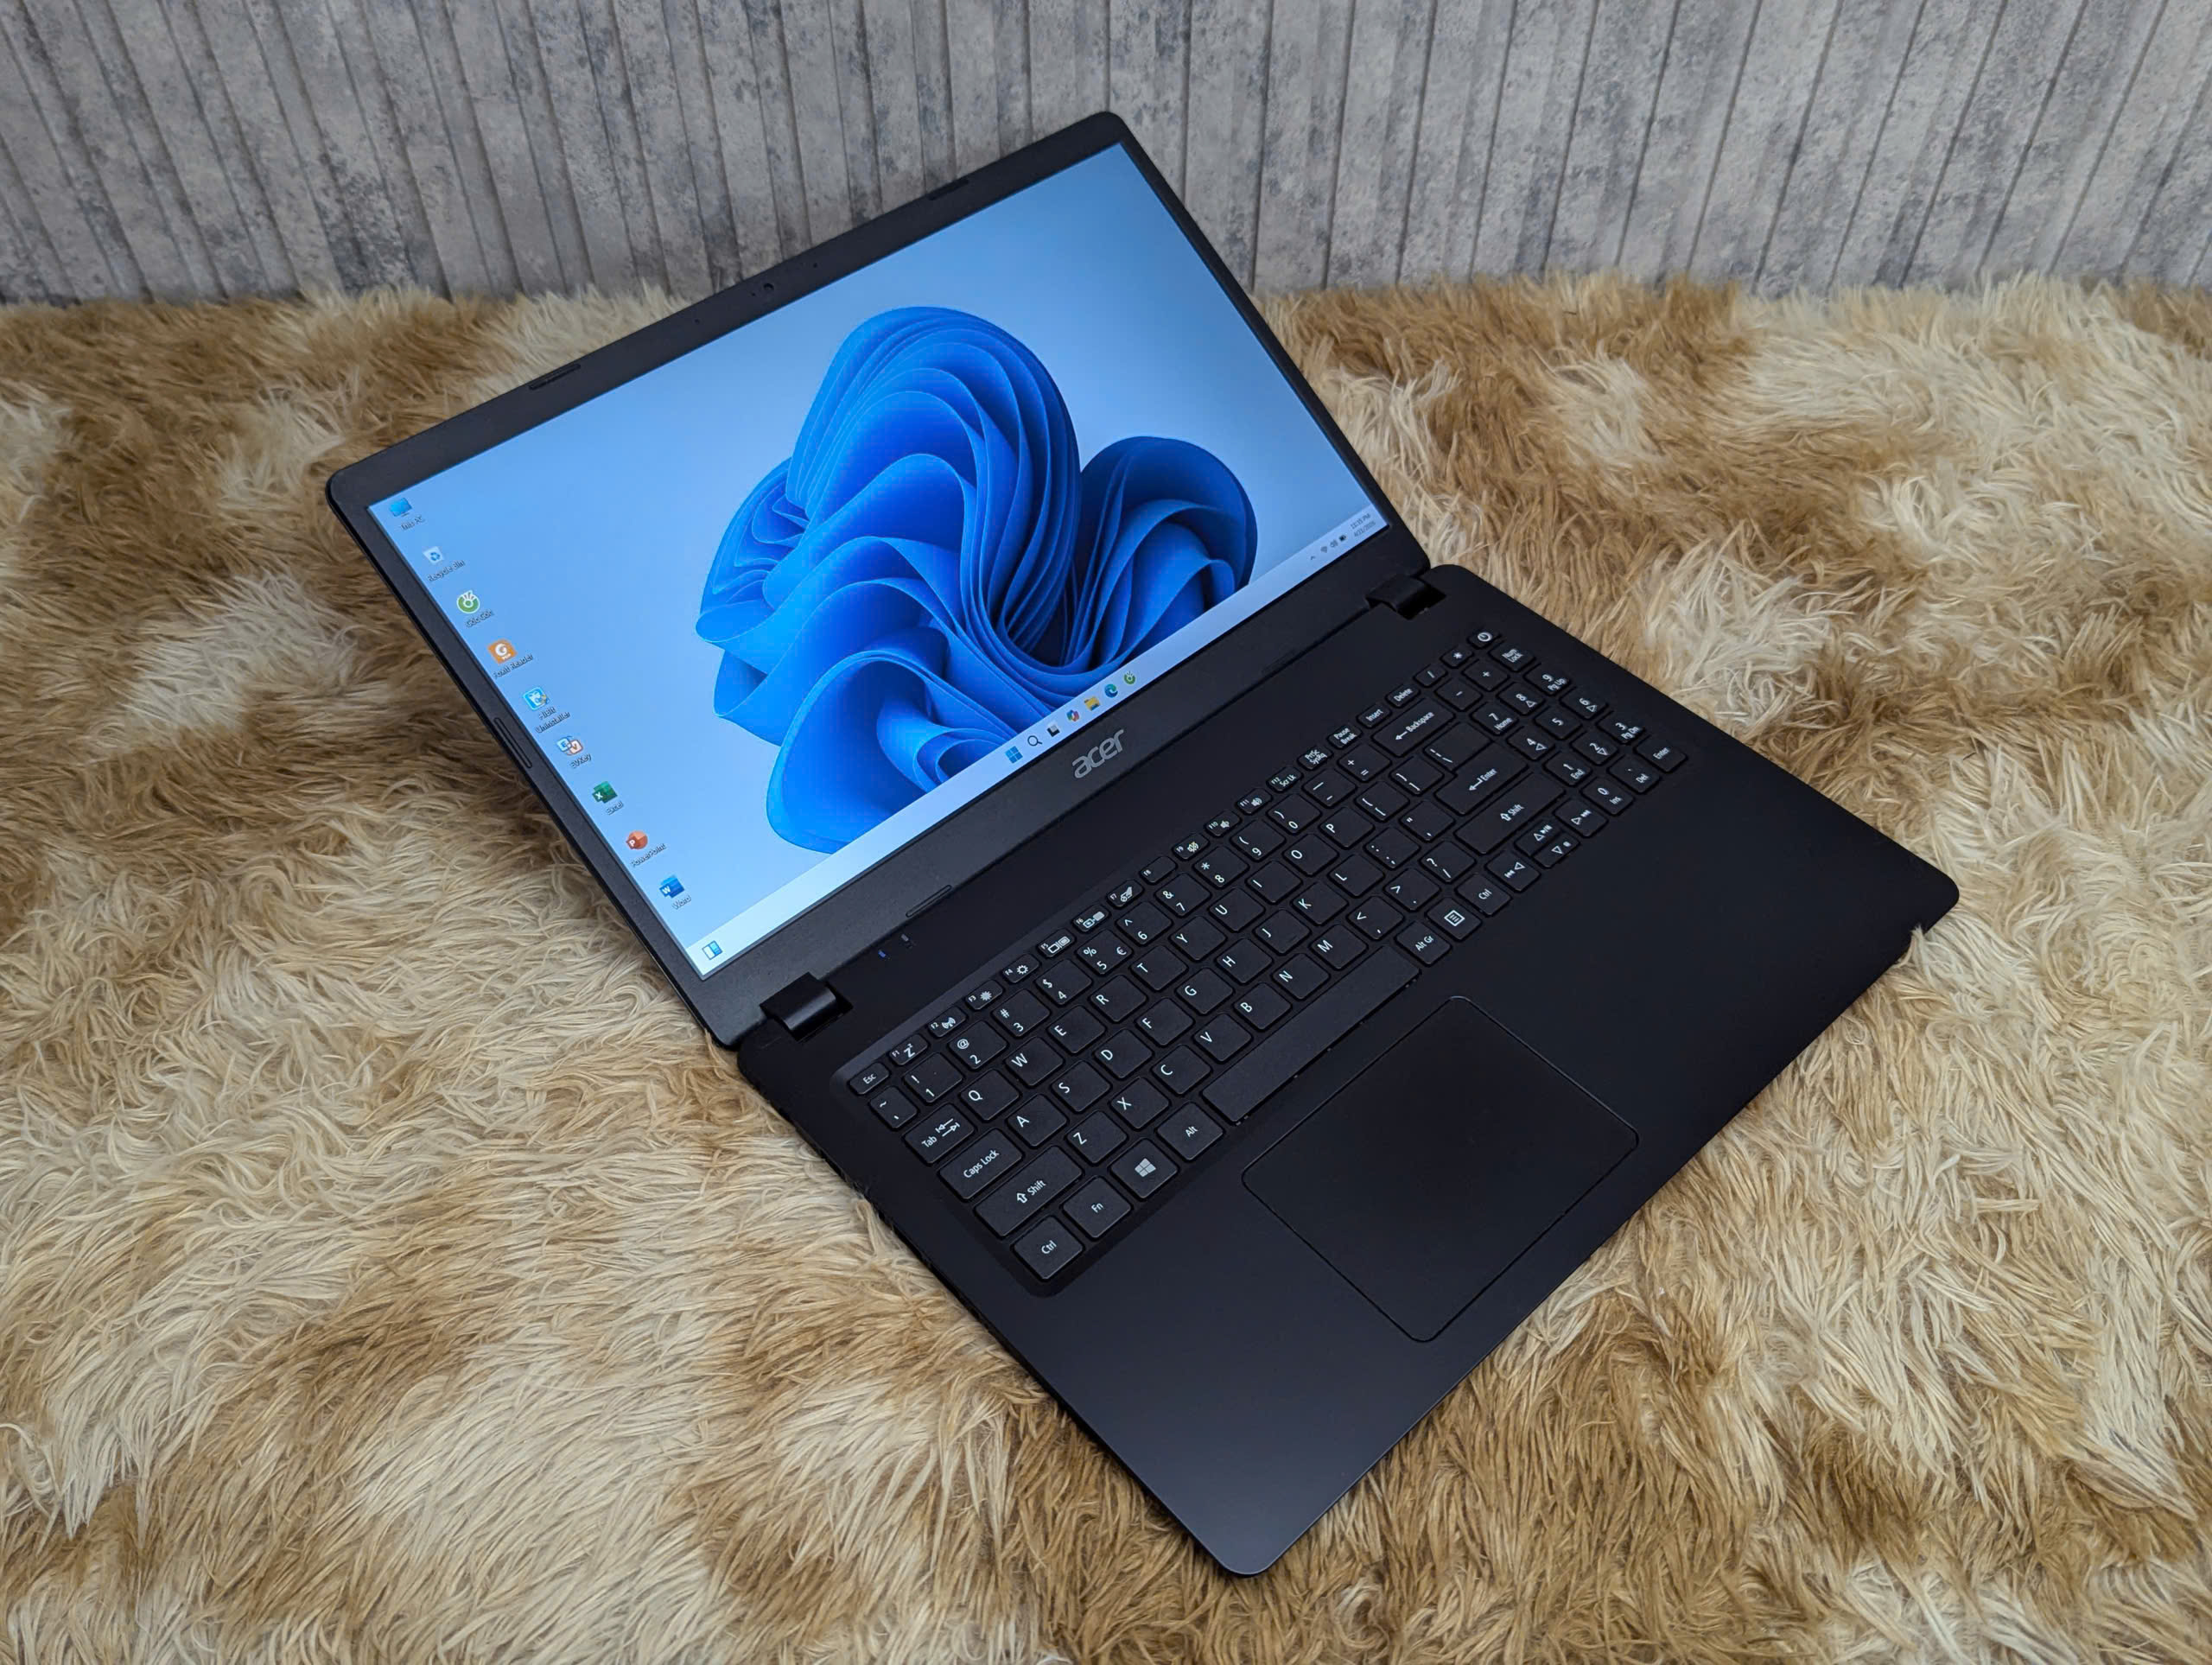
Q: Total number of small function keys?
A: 12